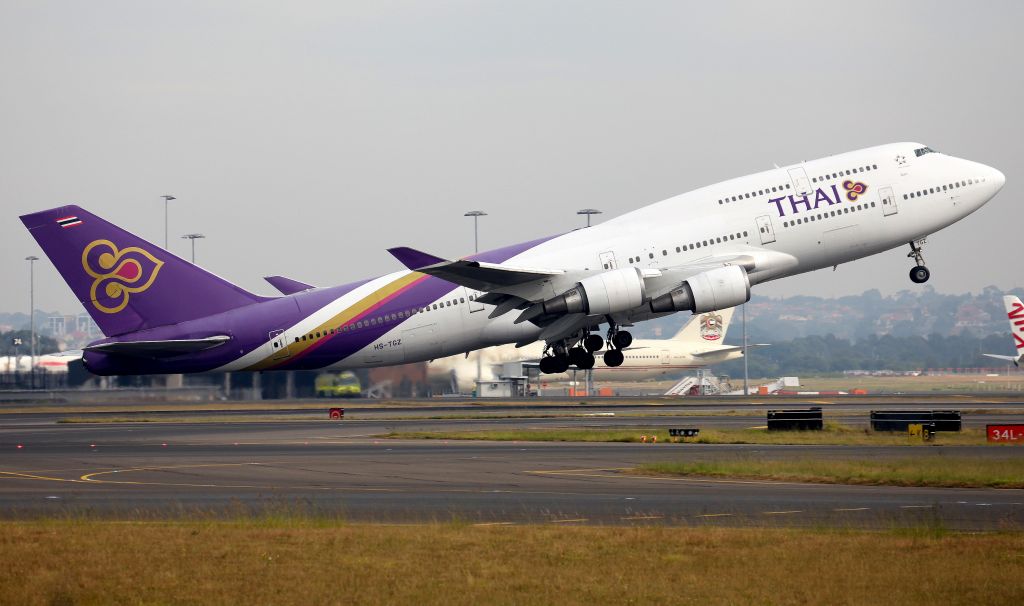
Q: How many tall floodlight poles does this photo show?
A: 5